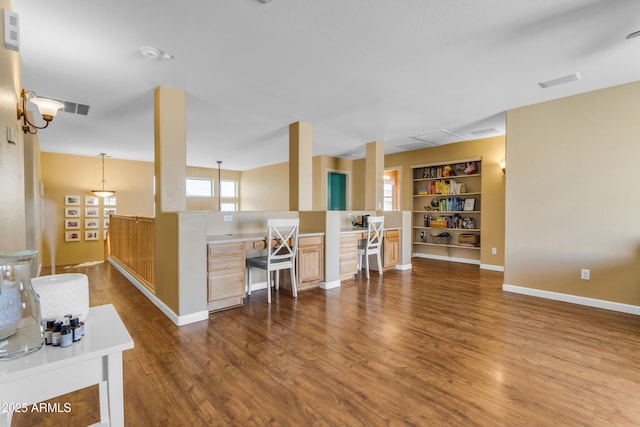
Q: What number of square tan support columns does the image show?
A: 3